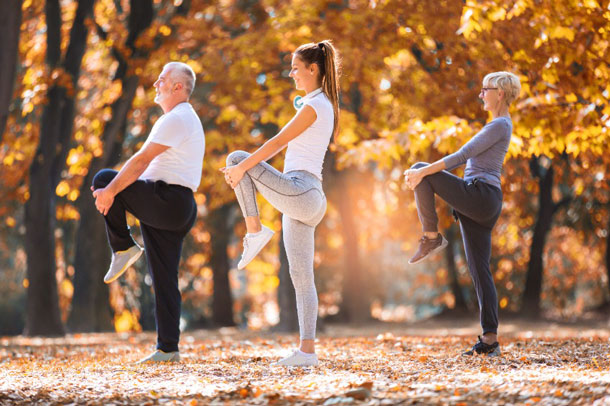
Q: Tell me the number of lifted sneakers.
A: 3